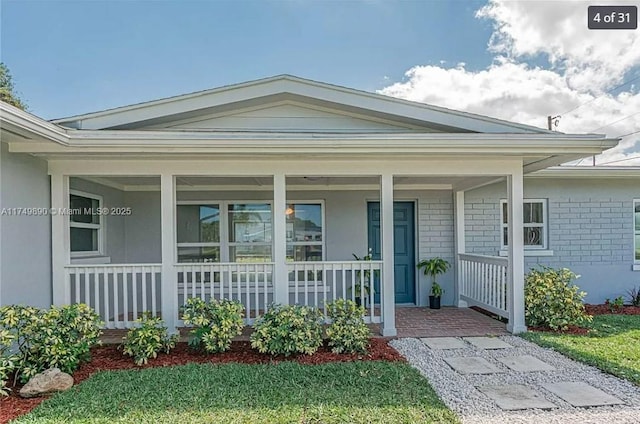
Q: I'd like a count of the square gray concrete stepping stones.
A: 6